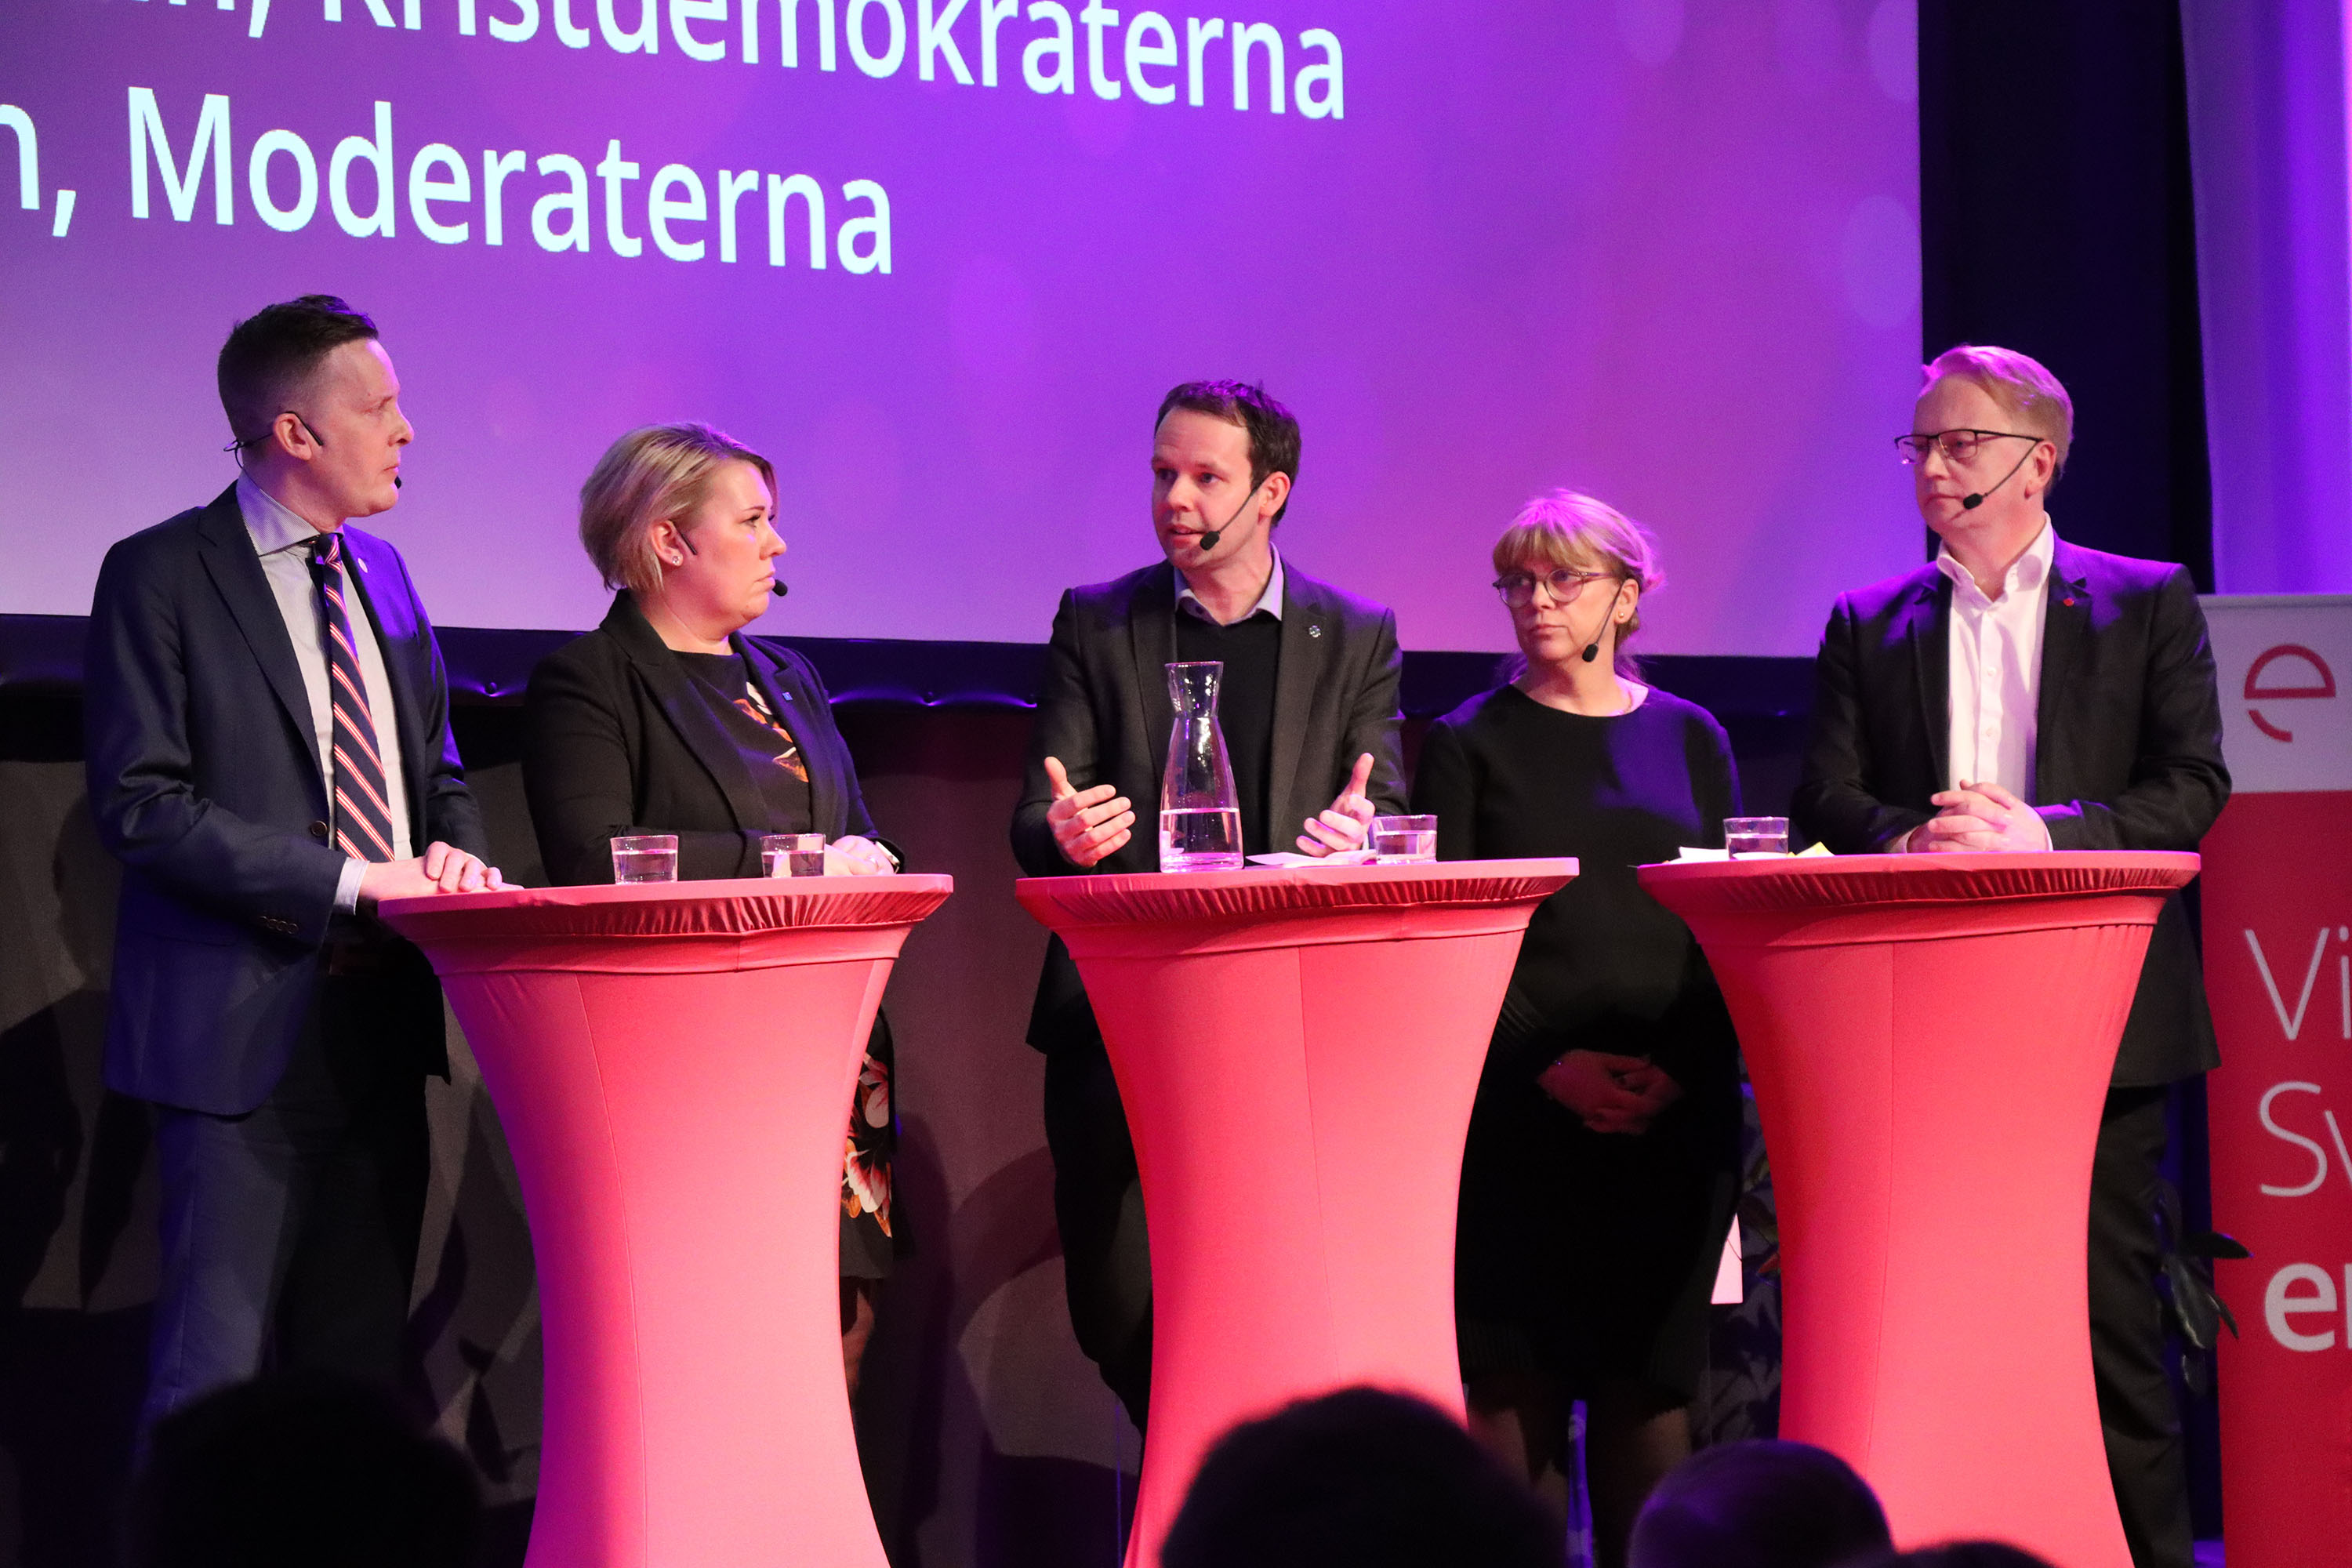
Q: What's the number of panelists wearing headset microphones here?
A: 5